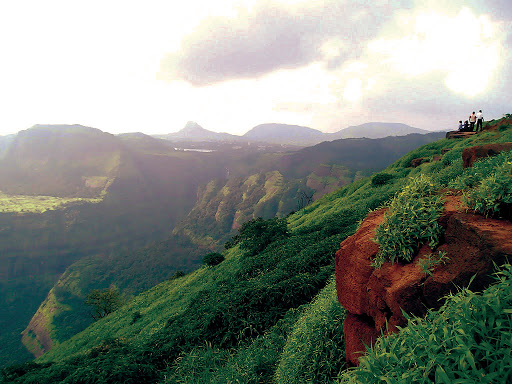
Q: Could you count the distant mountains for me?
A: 3